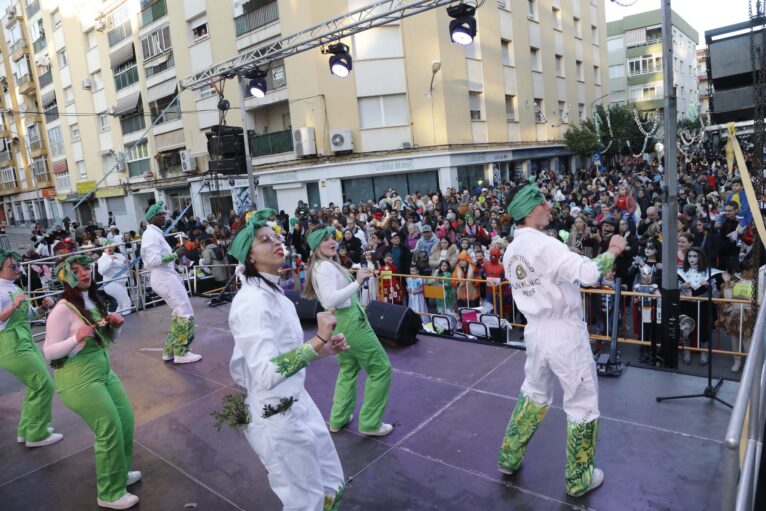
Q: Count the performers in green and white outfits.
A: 6